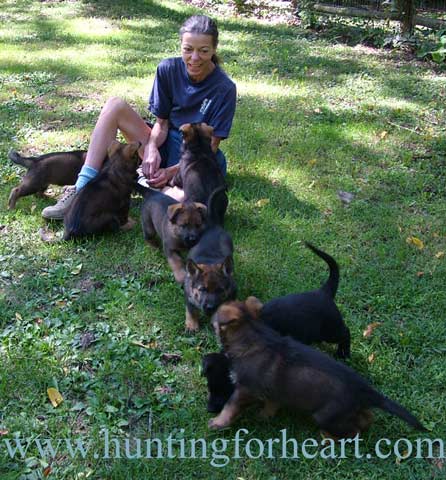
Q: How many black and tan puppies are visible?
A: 6